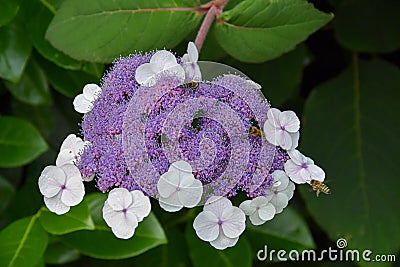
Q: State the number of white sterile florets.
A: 12